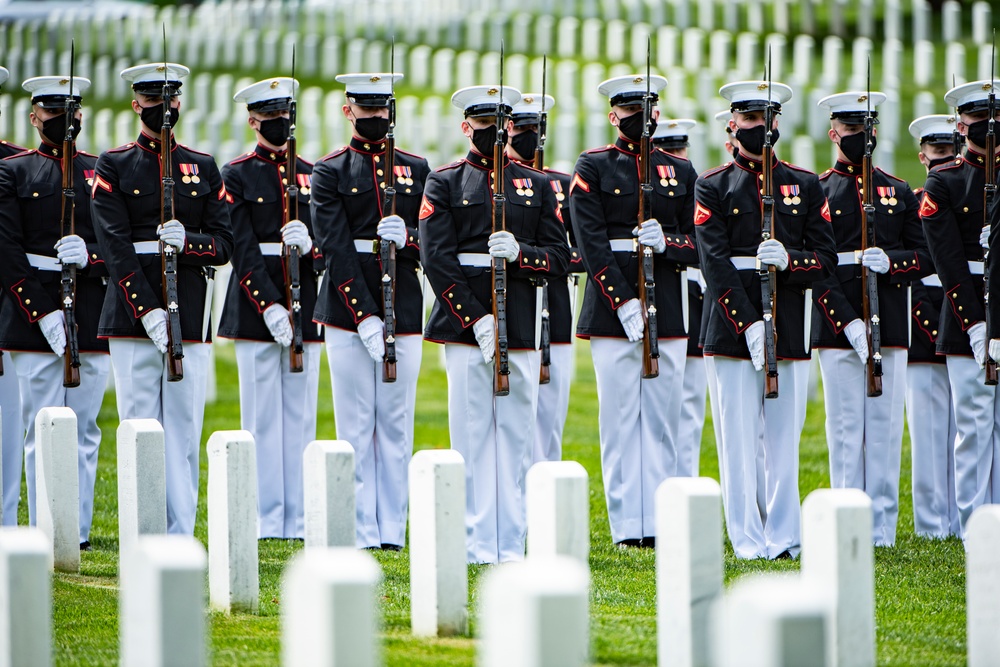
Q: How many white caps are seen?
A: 14